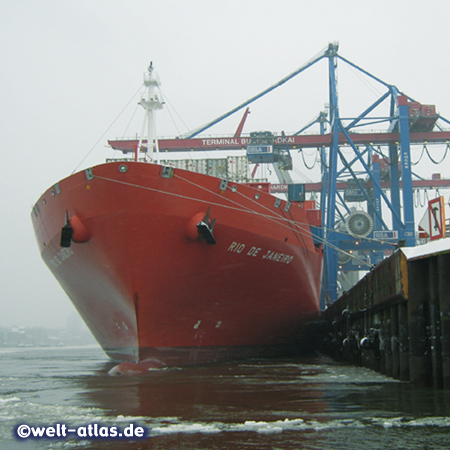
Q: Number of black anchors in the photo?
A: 2